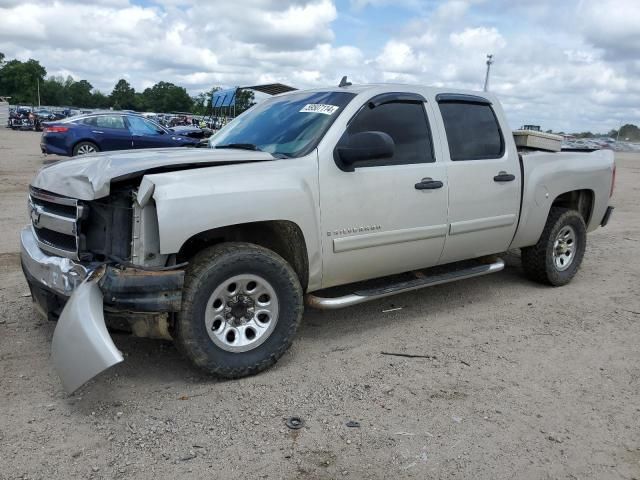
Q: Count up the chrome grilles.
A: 1